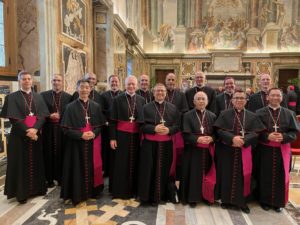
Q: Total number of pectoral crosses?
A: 7